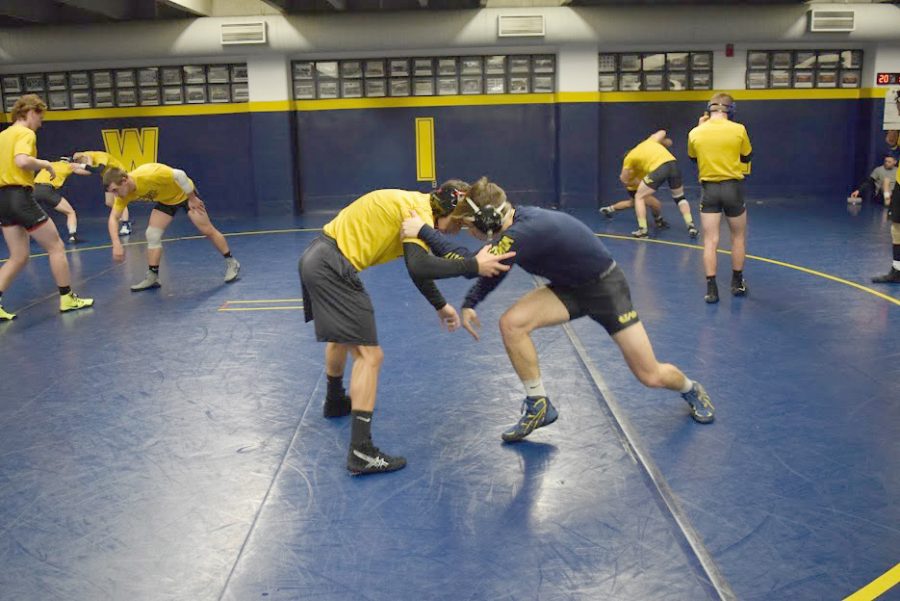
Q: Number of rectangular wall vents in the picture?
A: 3